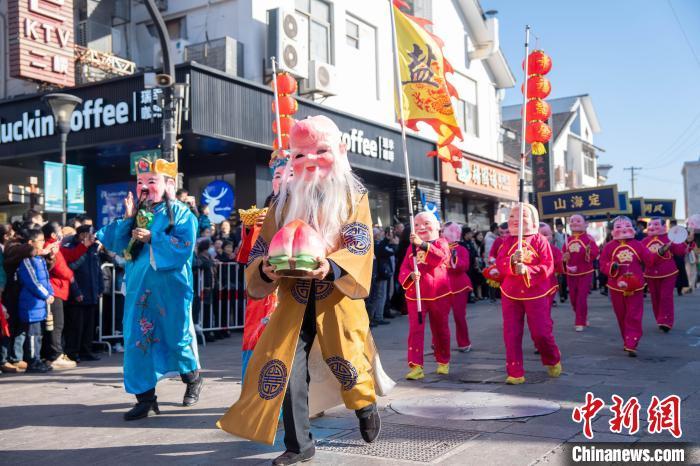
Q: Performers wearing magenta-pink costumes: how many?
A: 8